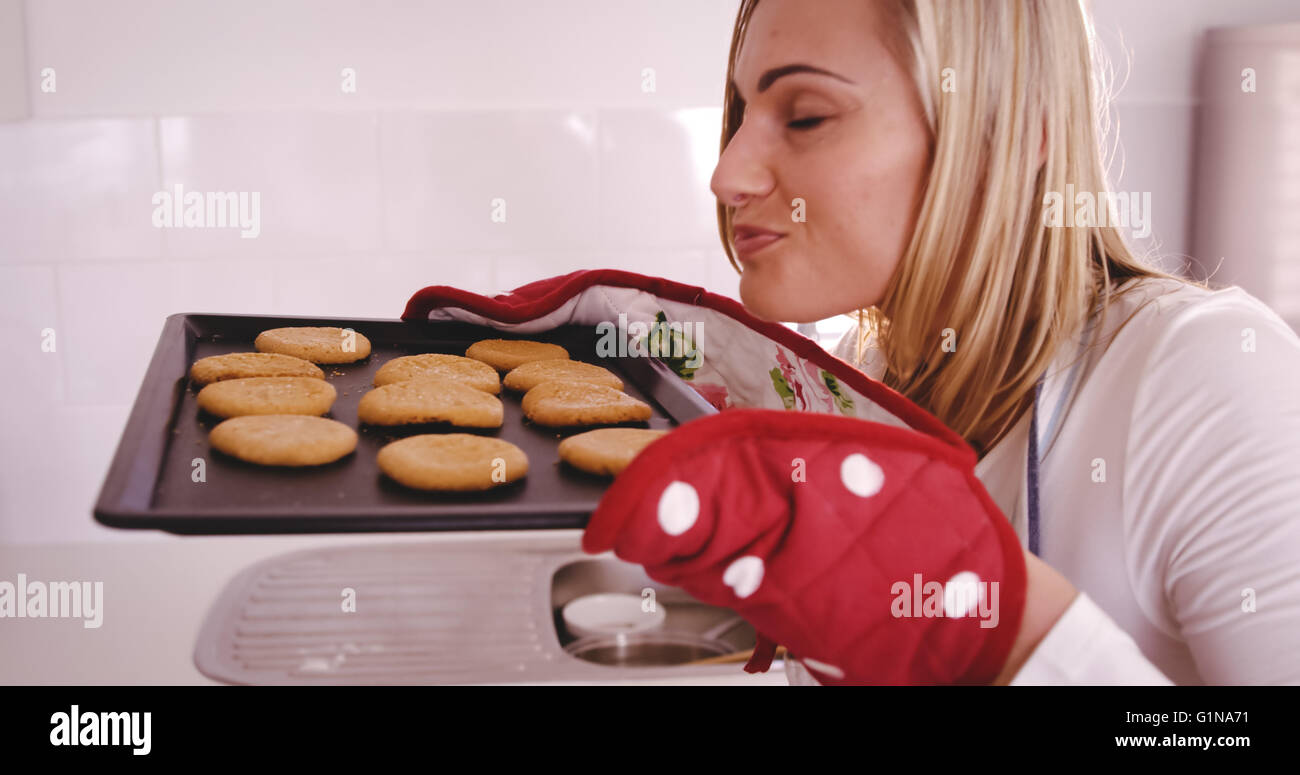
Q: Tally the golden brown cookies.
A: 11